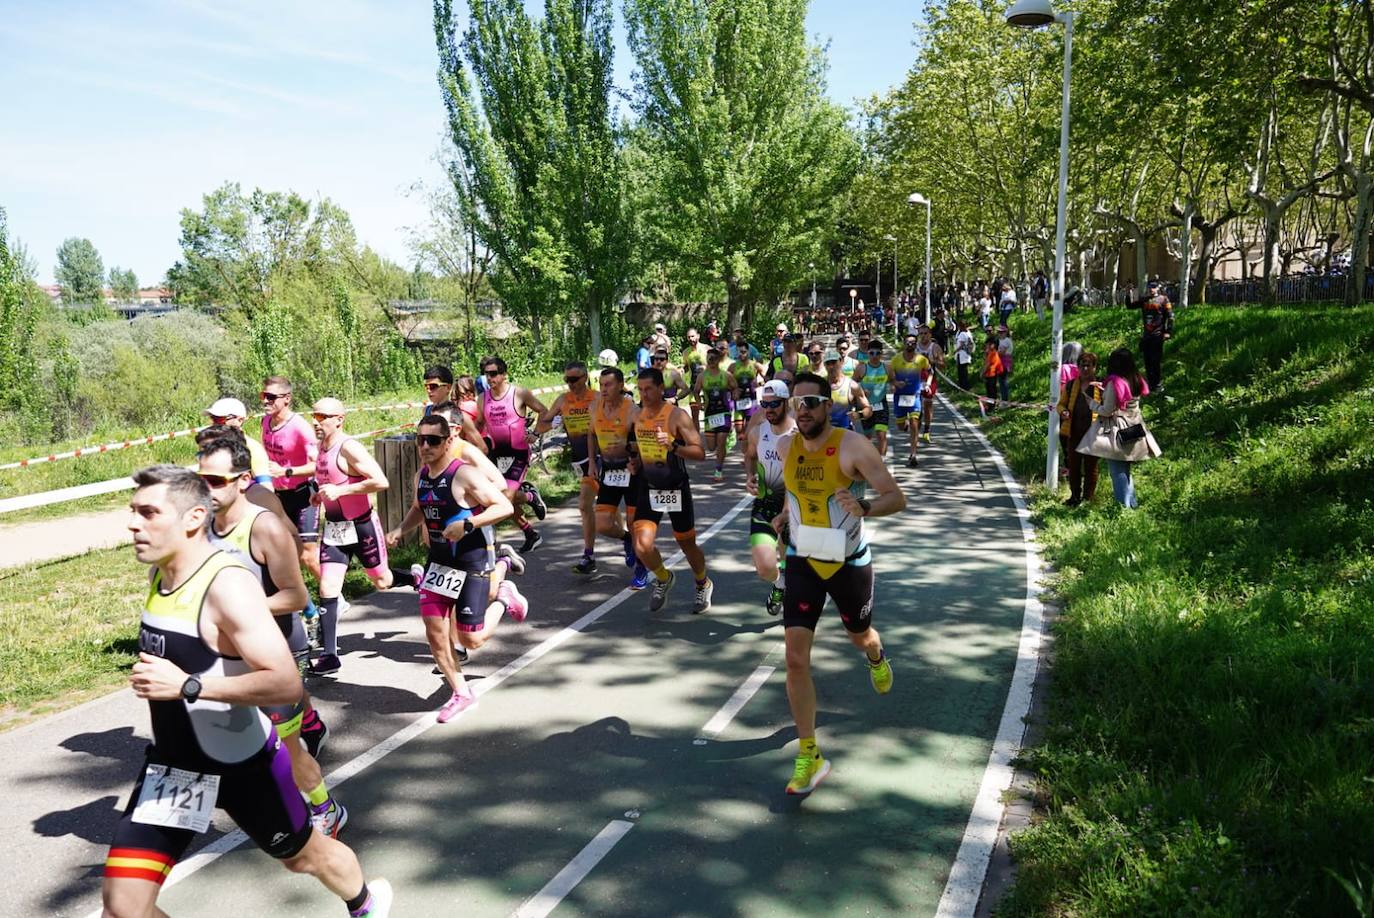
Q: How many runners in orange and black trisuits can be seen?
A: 3